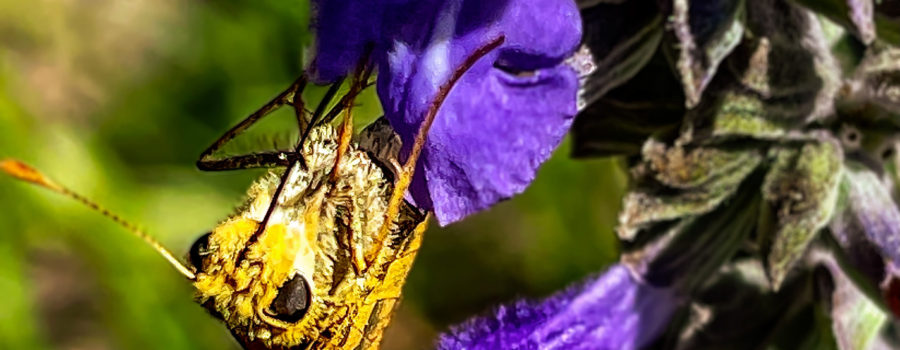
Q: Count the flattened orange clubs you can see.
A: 1